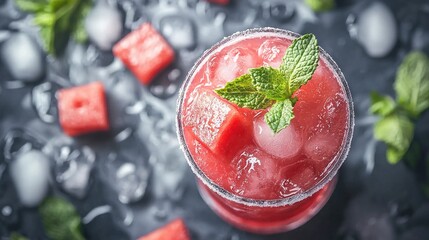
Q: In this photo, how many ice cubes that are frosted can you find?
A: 4